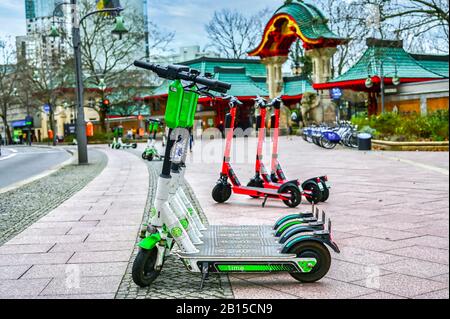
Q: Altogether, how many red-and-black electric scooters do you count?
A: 3